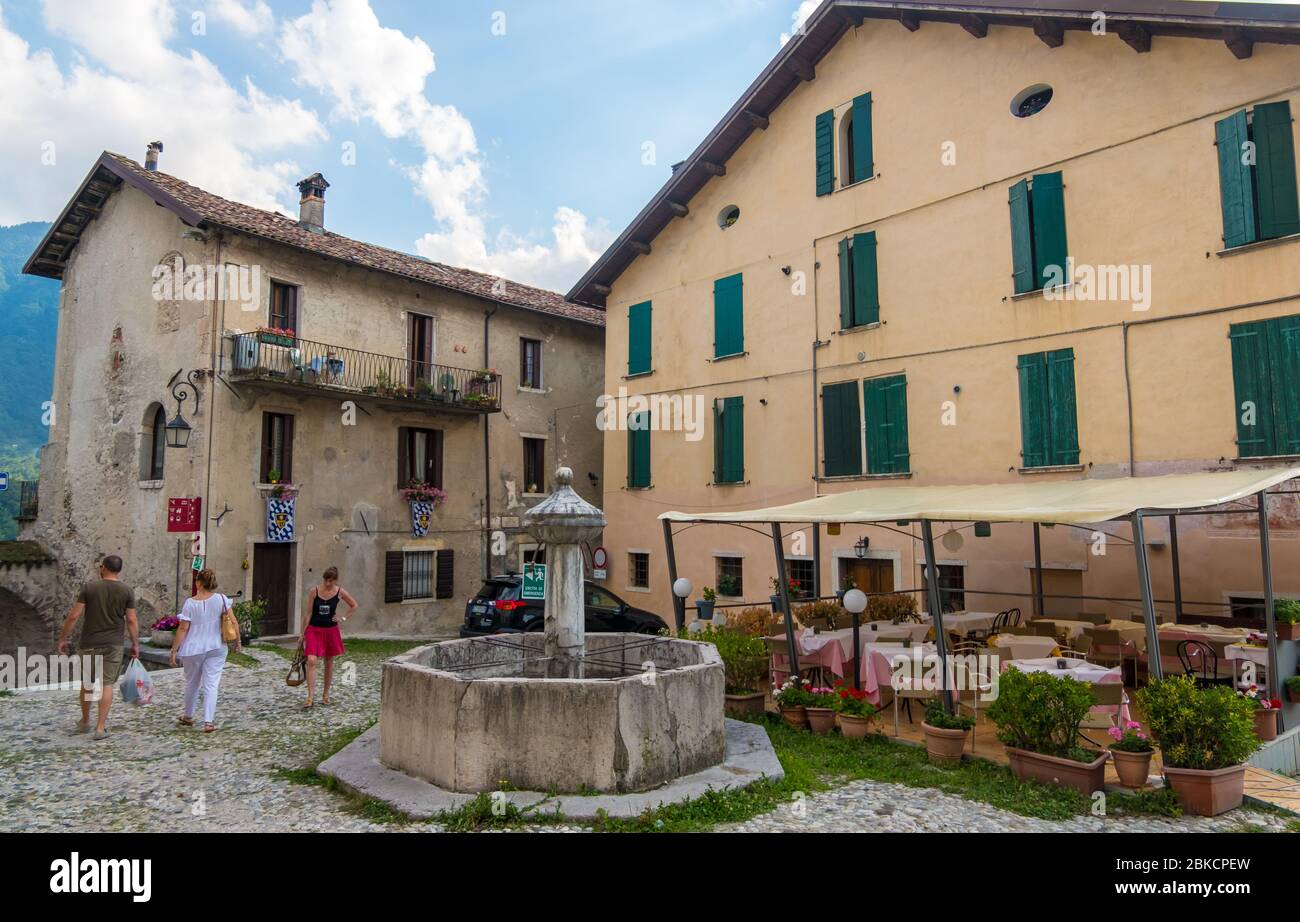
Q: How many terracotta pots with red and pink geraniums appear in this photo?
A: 5